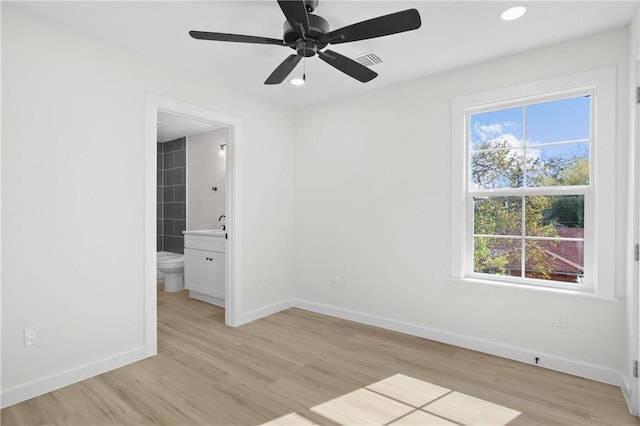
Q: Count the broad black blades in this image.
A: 5